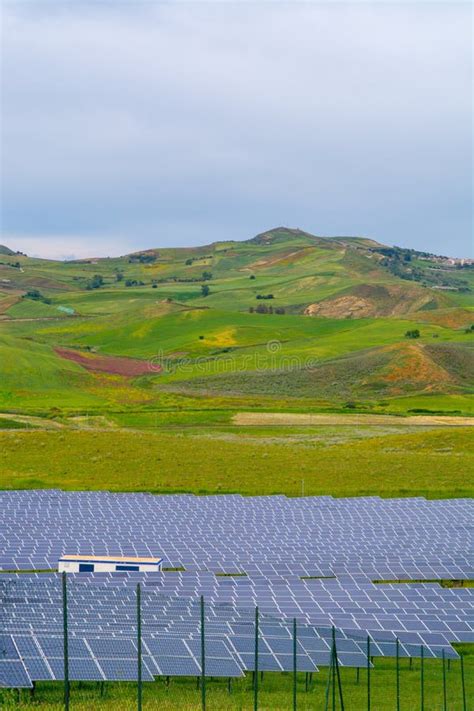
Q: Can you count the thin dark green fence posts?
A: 11